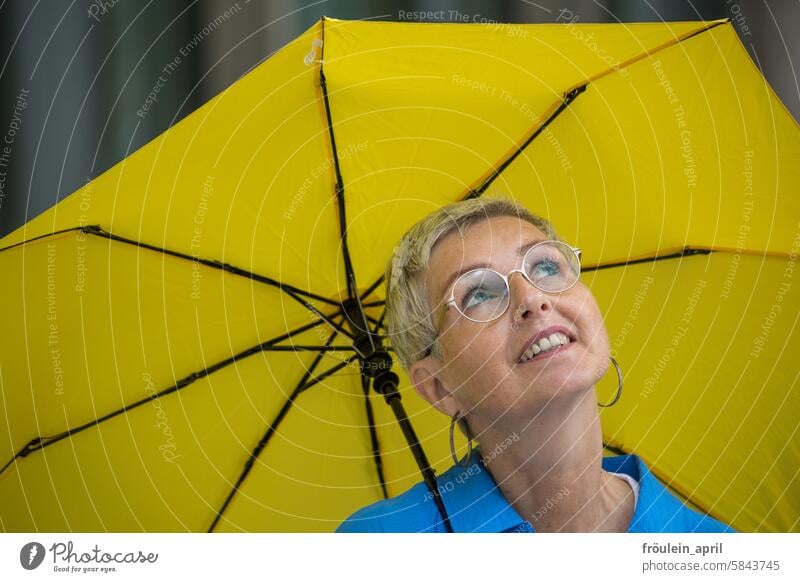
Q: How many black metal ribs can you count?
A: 8